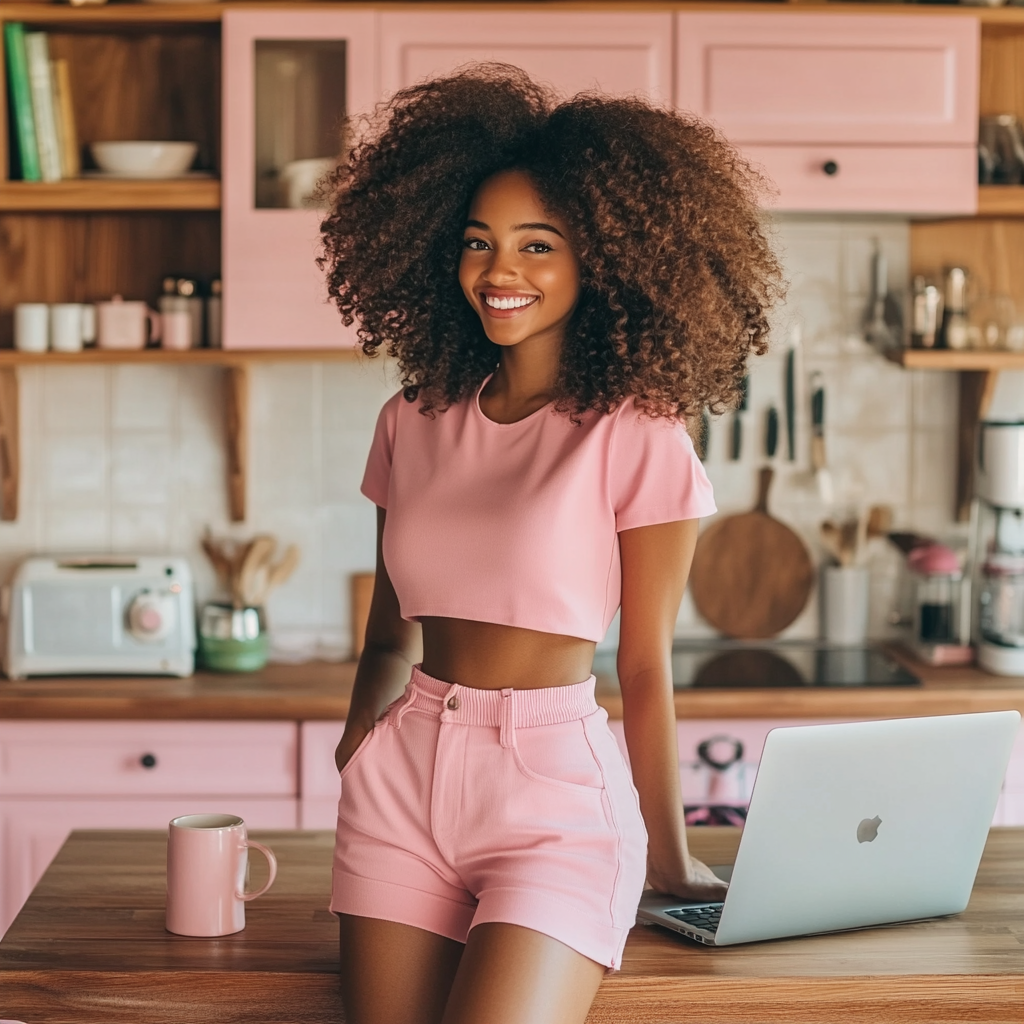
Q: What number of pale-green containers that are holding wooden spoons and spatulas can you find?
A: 1